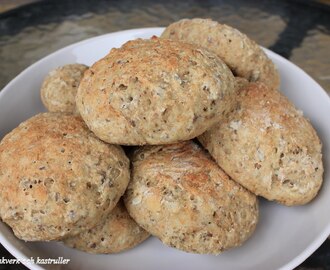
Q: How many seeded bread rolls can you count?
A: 7